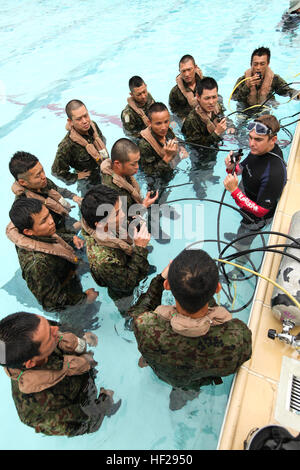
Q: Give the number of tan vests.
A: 12